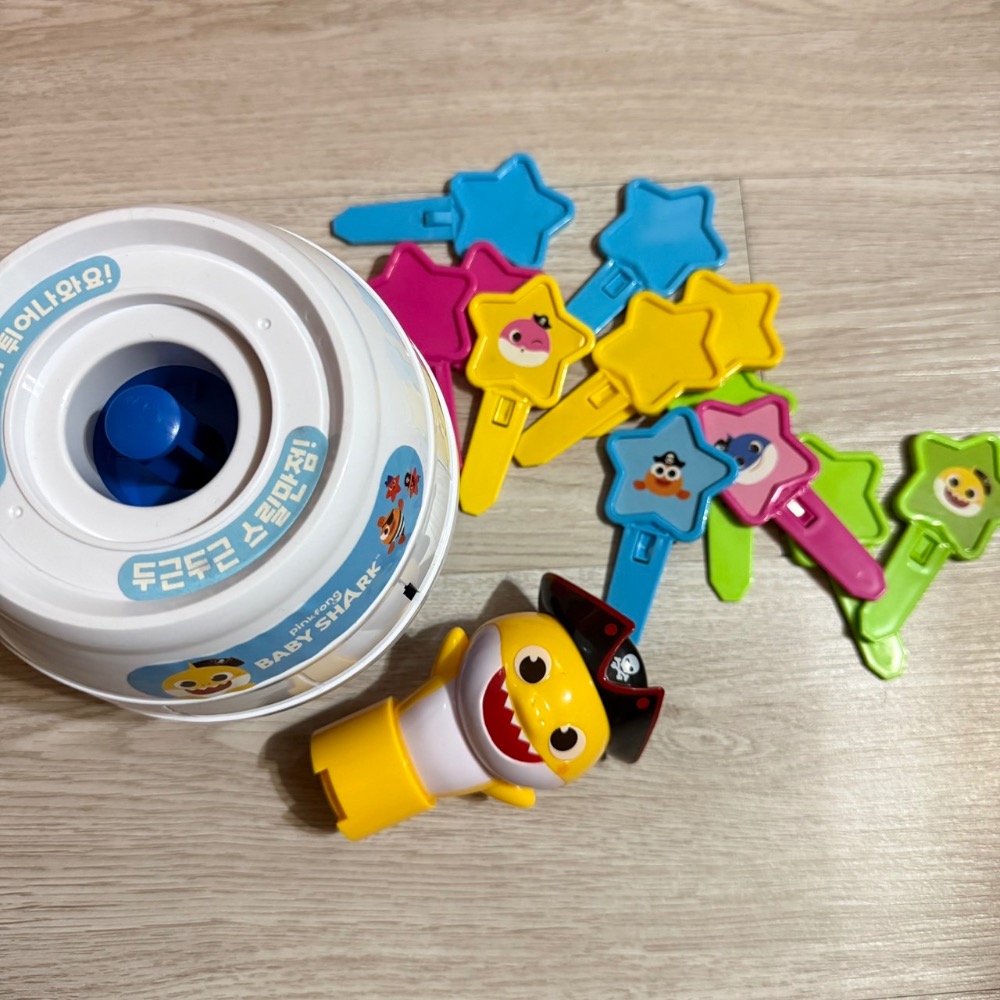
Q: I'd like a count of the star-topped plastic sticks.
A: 12